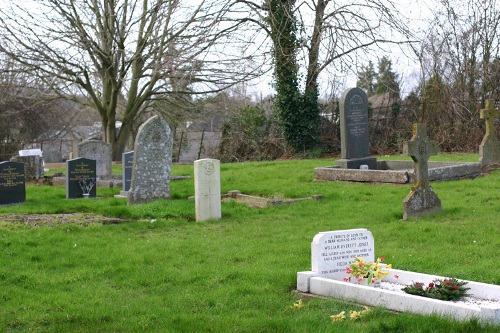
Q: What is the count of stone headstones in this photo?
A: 11